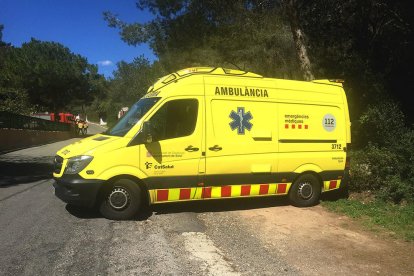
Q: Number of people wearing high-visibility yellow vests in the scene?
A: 2